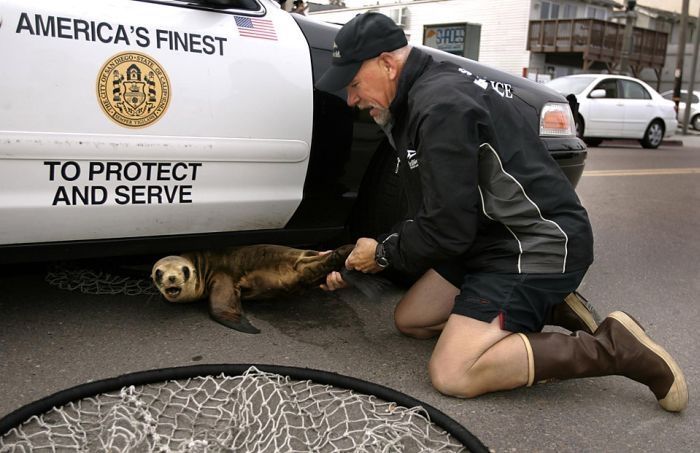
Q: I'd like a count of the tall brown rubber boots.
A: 2